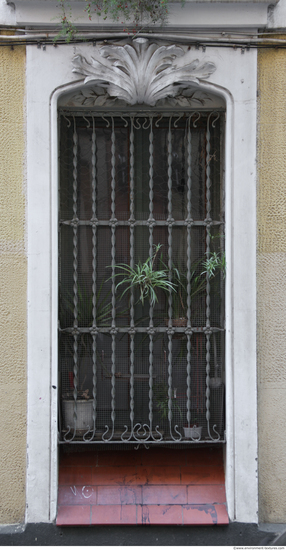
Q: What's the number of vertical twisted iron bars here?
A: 8